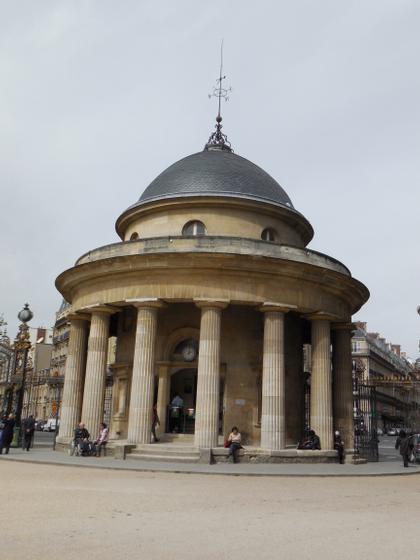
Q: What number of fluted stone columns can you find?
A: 7